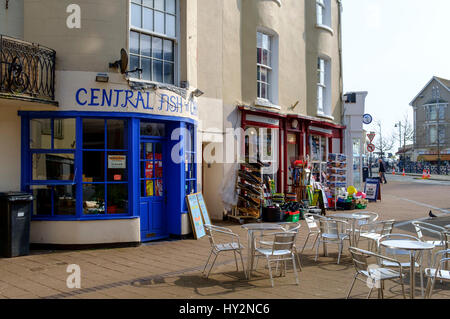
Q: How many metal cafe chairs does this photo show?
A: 11